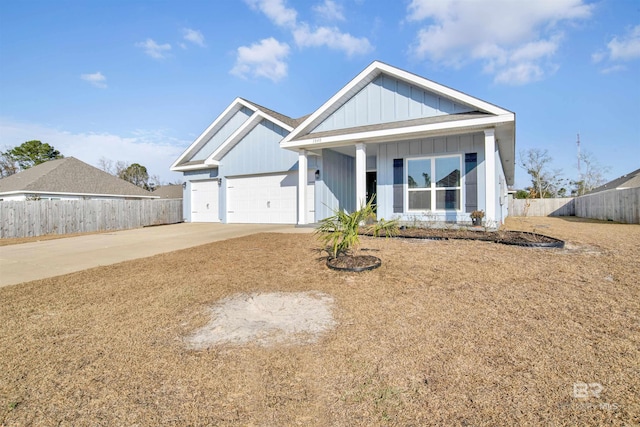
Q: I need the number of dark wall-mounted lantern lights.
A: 3